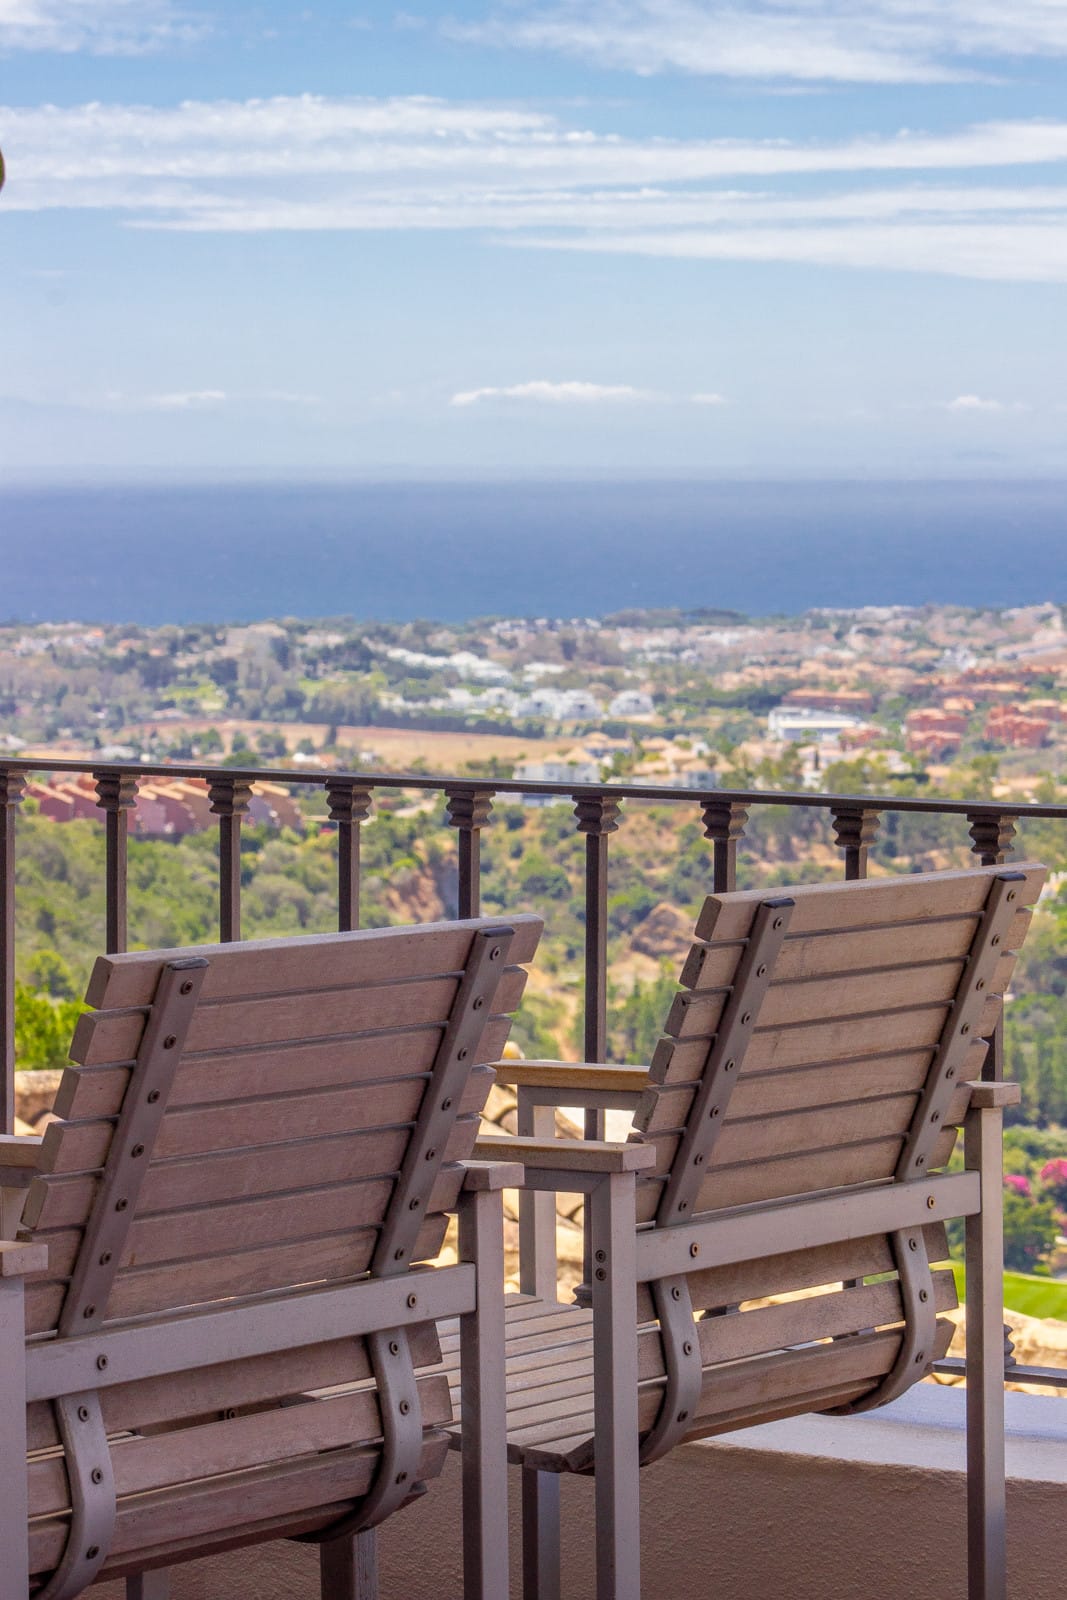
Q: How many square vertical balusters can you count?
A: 9